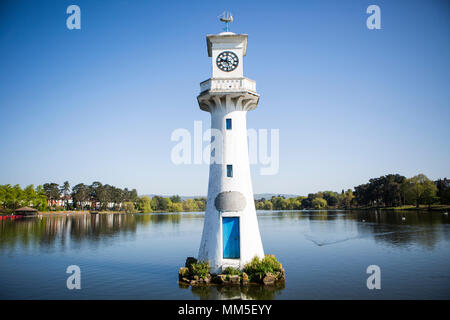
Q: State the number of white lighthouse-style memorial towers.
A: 1